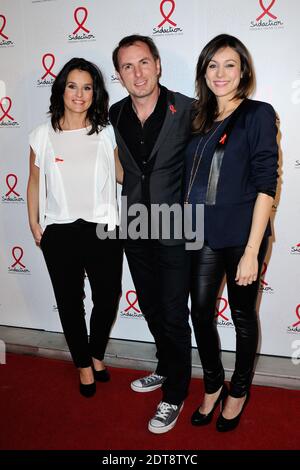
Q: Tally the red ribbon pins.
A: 3